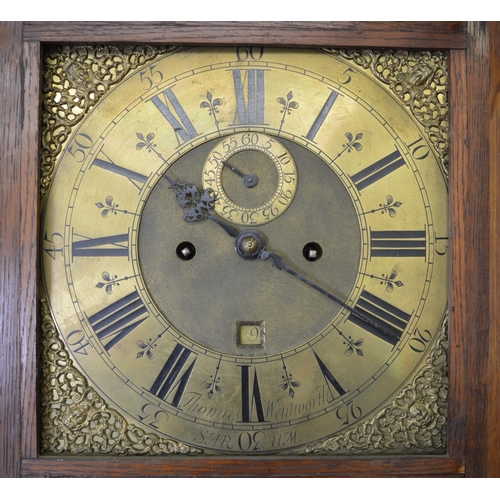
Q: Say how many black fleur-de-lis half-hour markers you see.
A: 12